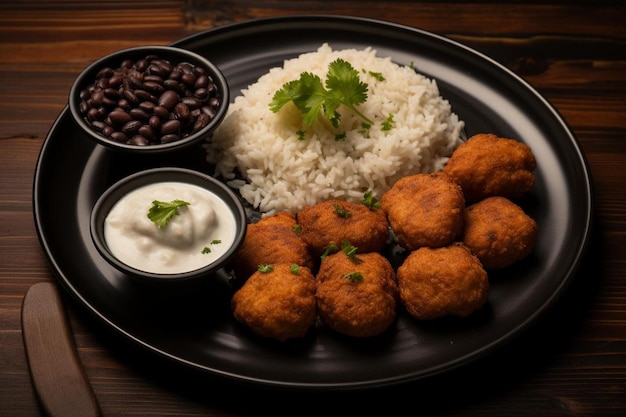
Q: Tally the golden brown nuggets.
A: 8